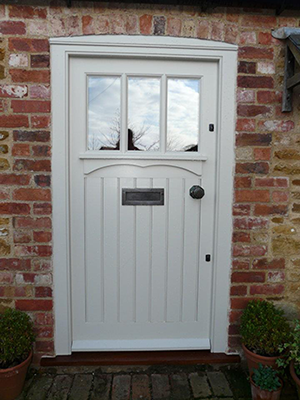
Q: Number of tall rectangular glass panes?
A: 3